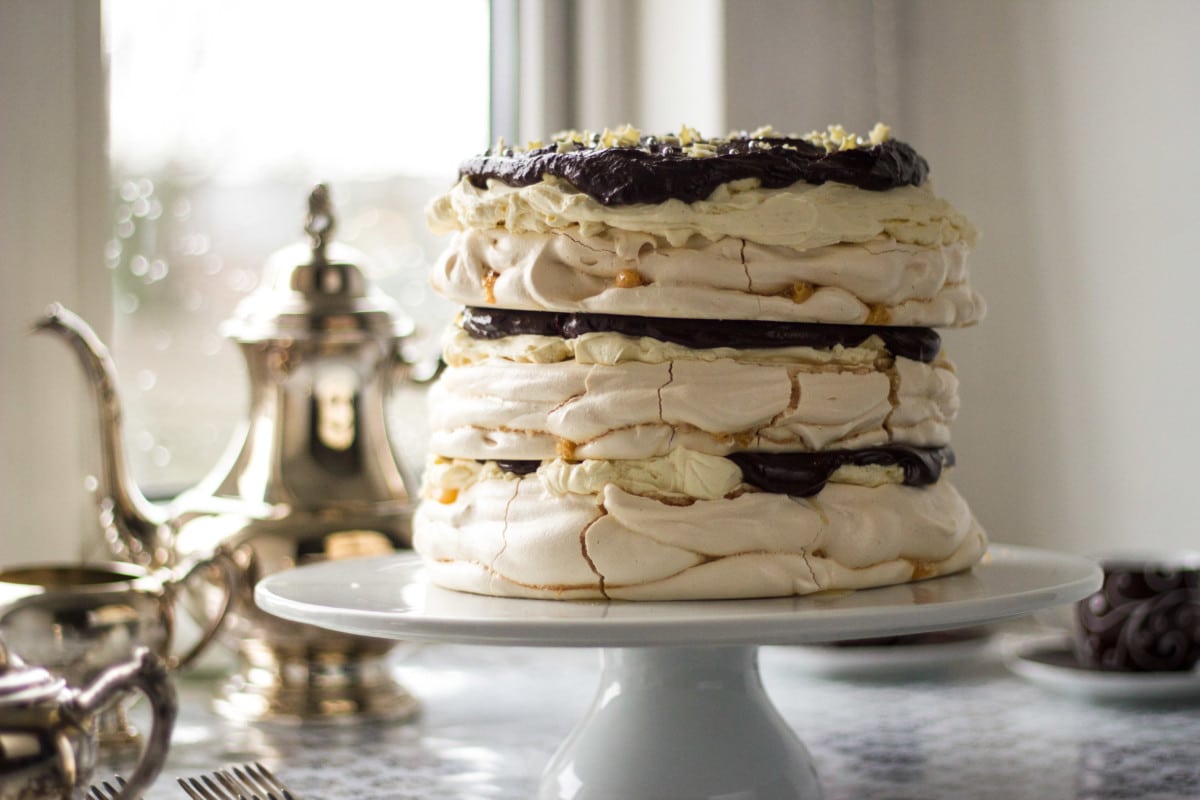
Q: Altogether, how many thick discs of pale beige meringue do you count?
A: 3